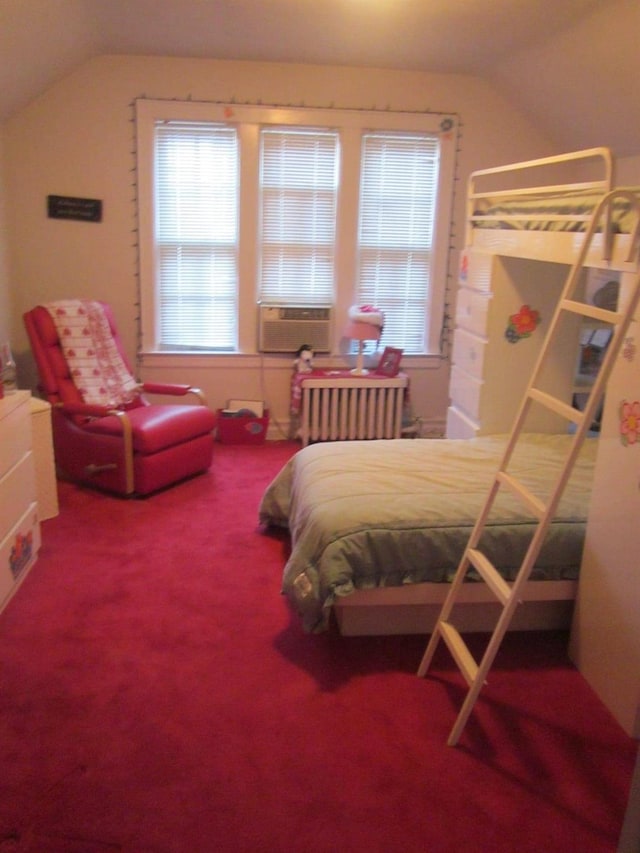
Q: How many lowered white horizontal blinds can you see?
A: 3